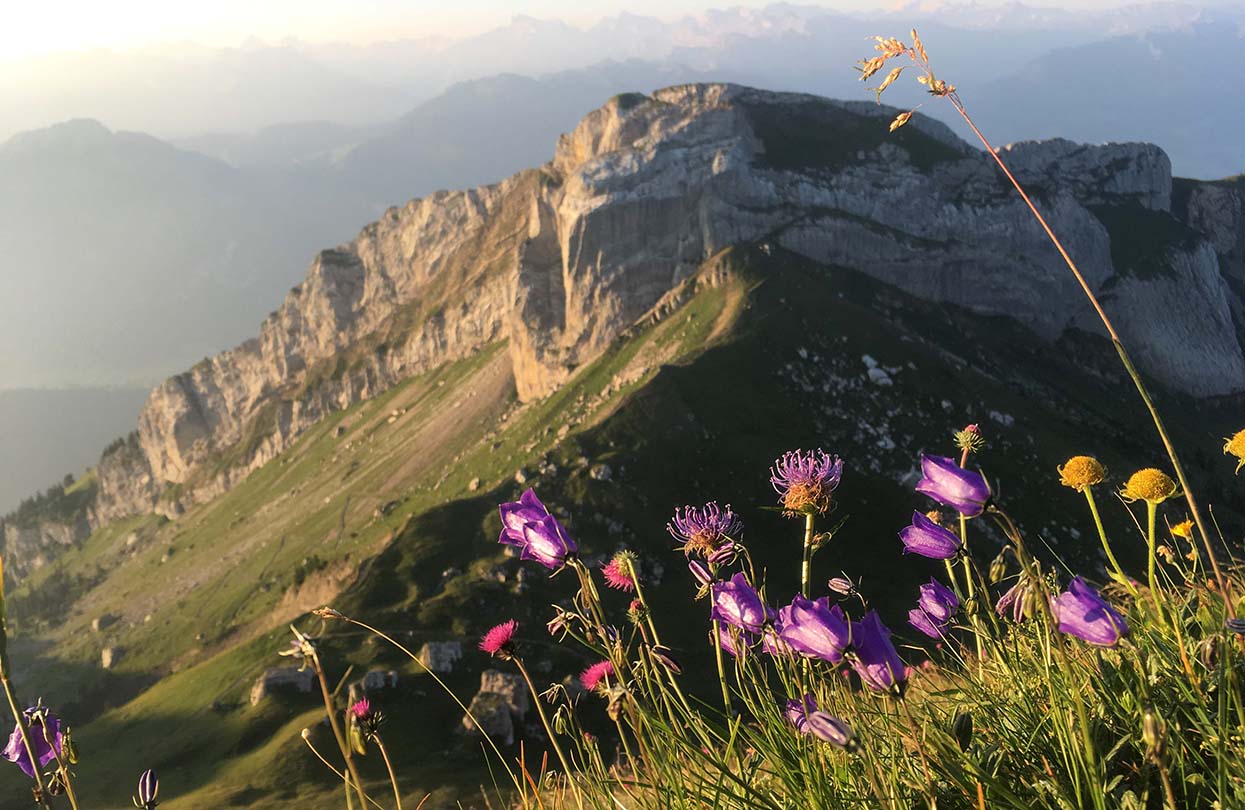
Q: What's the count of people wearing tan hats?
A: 0